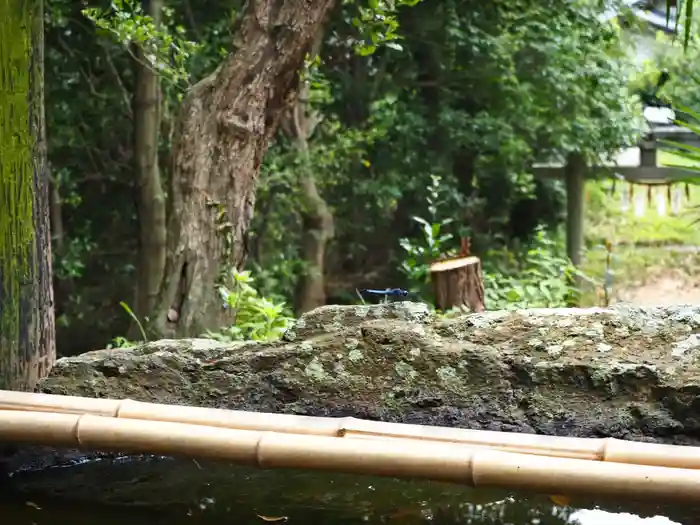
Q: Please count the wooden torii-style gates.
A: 1